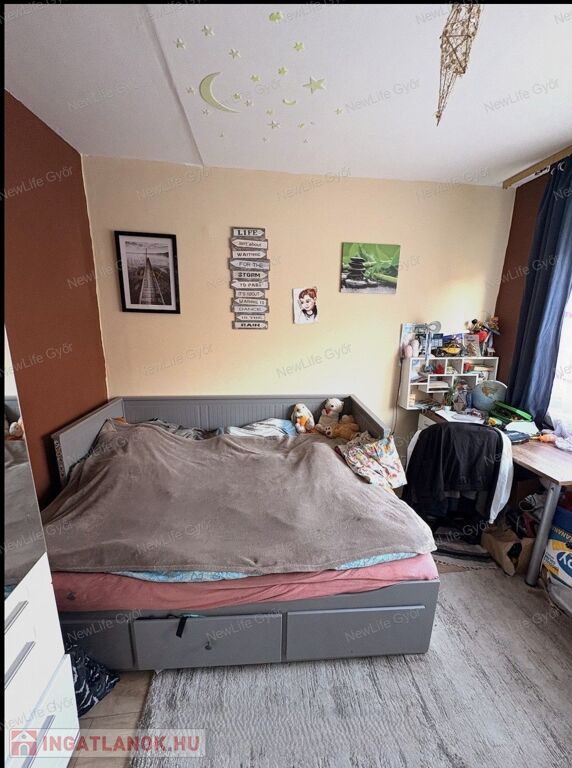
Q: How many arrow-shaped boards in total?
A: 11